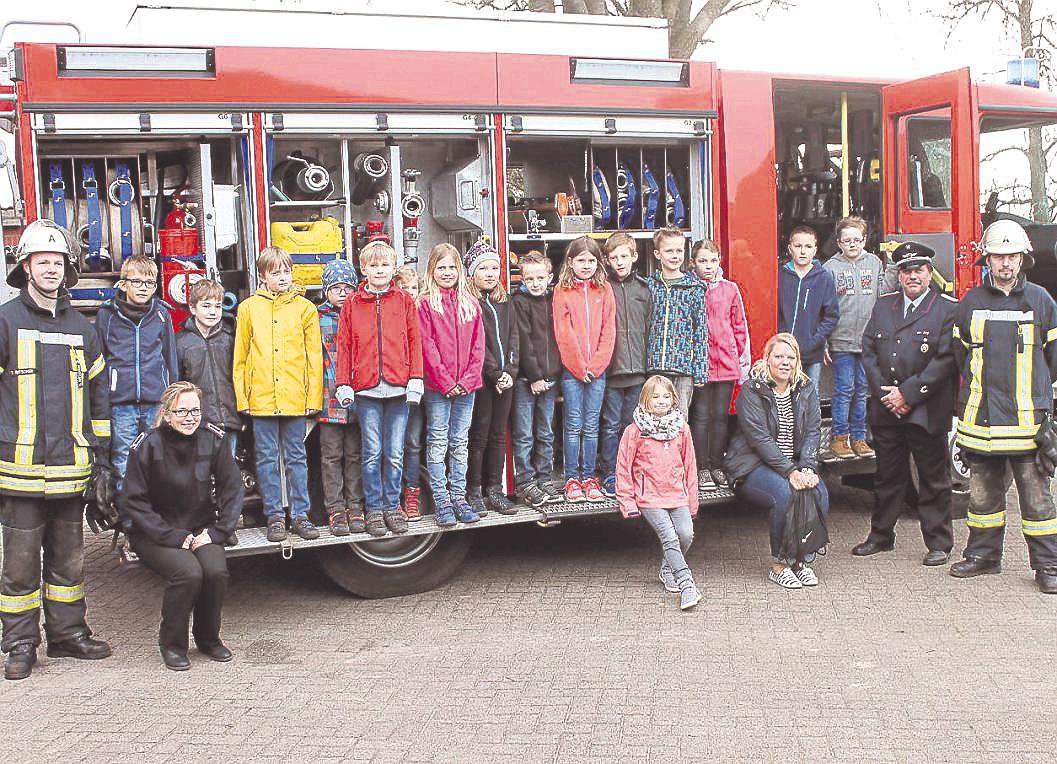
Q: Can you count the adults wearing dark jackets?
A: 5